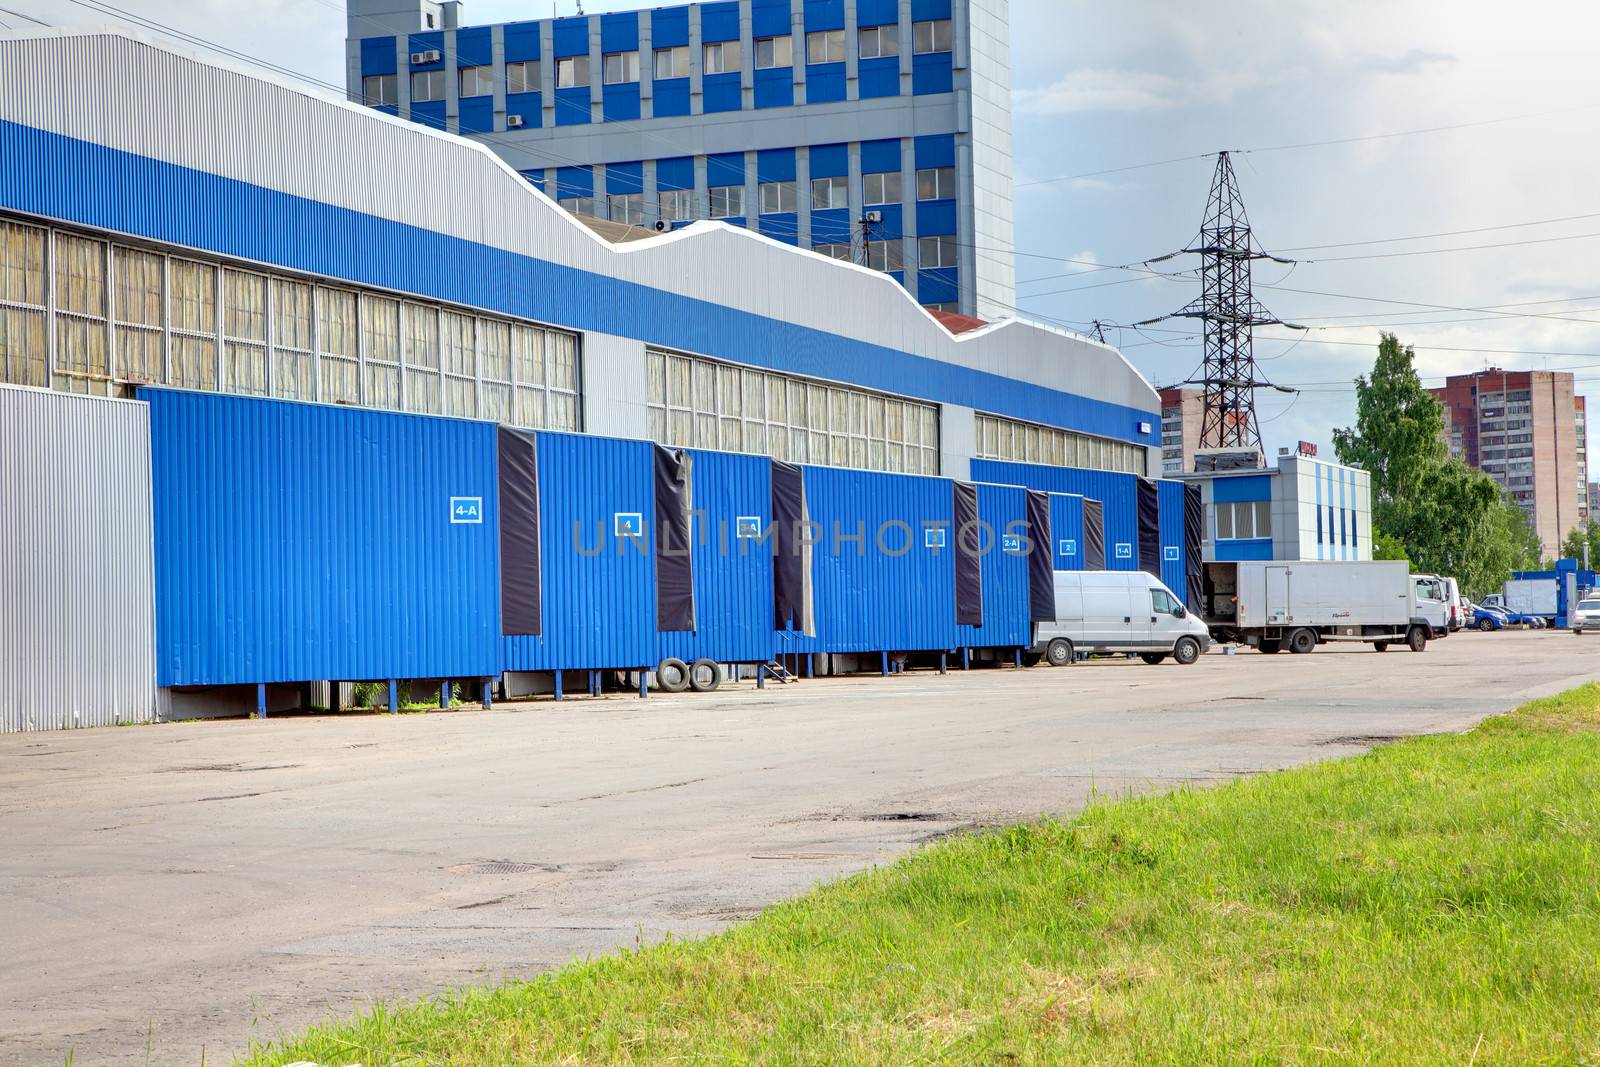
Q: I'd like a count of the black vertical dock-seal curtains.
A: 8